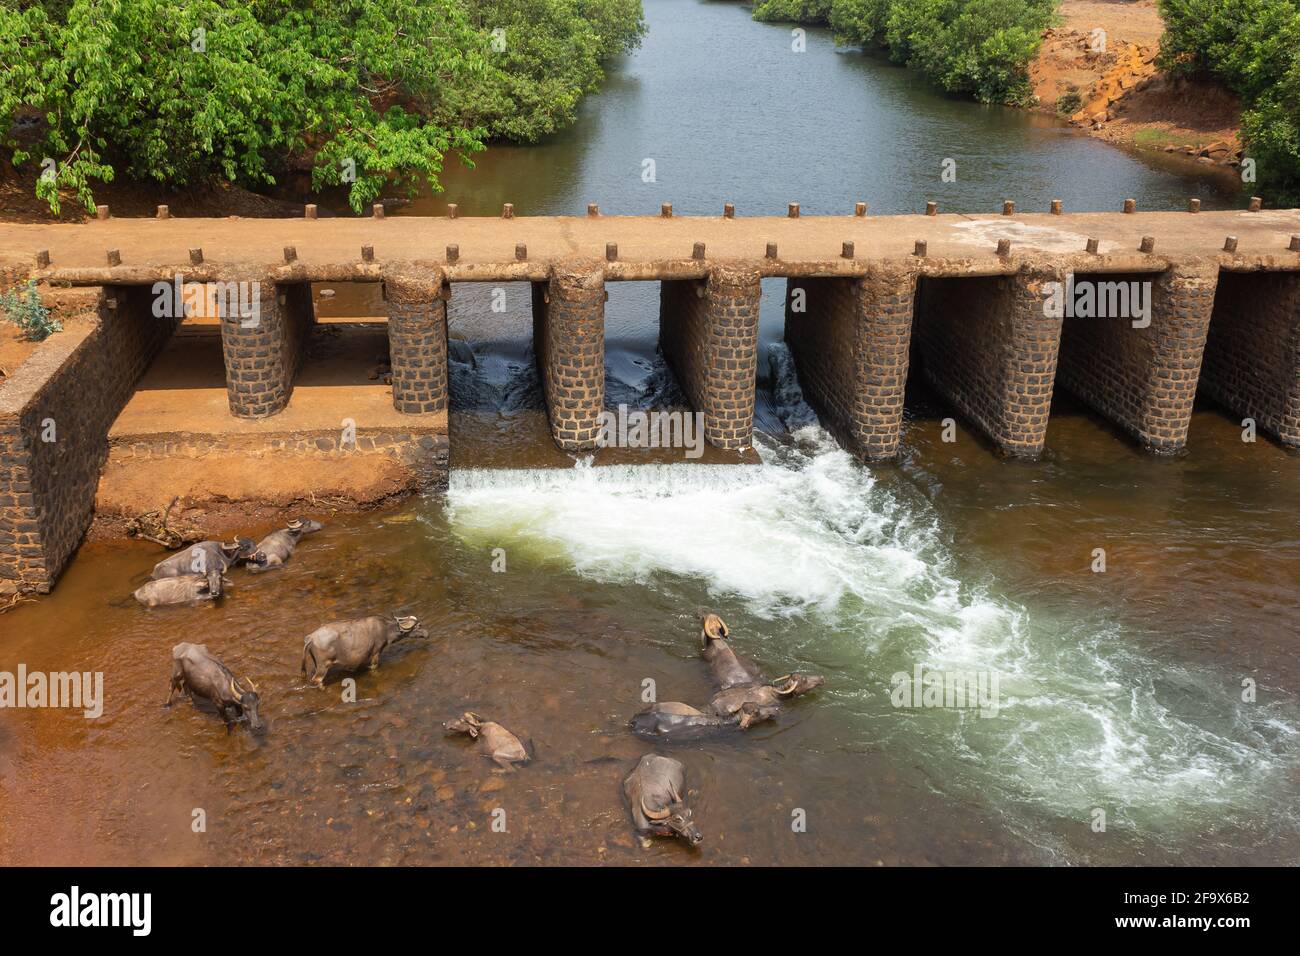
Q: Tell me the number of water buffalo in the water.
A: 10